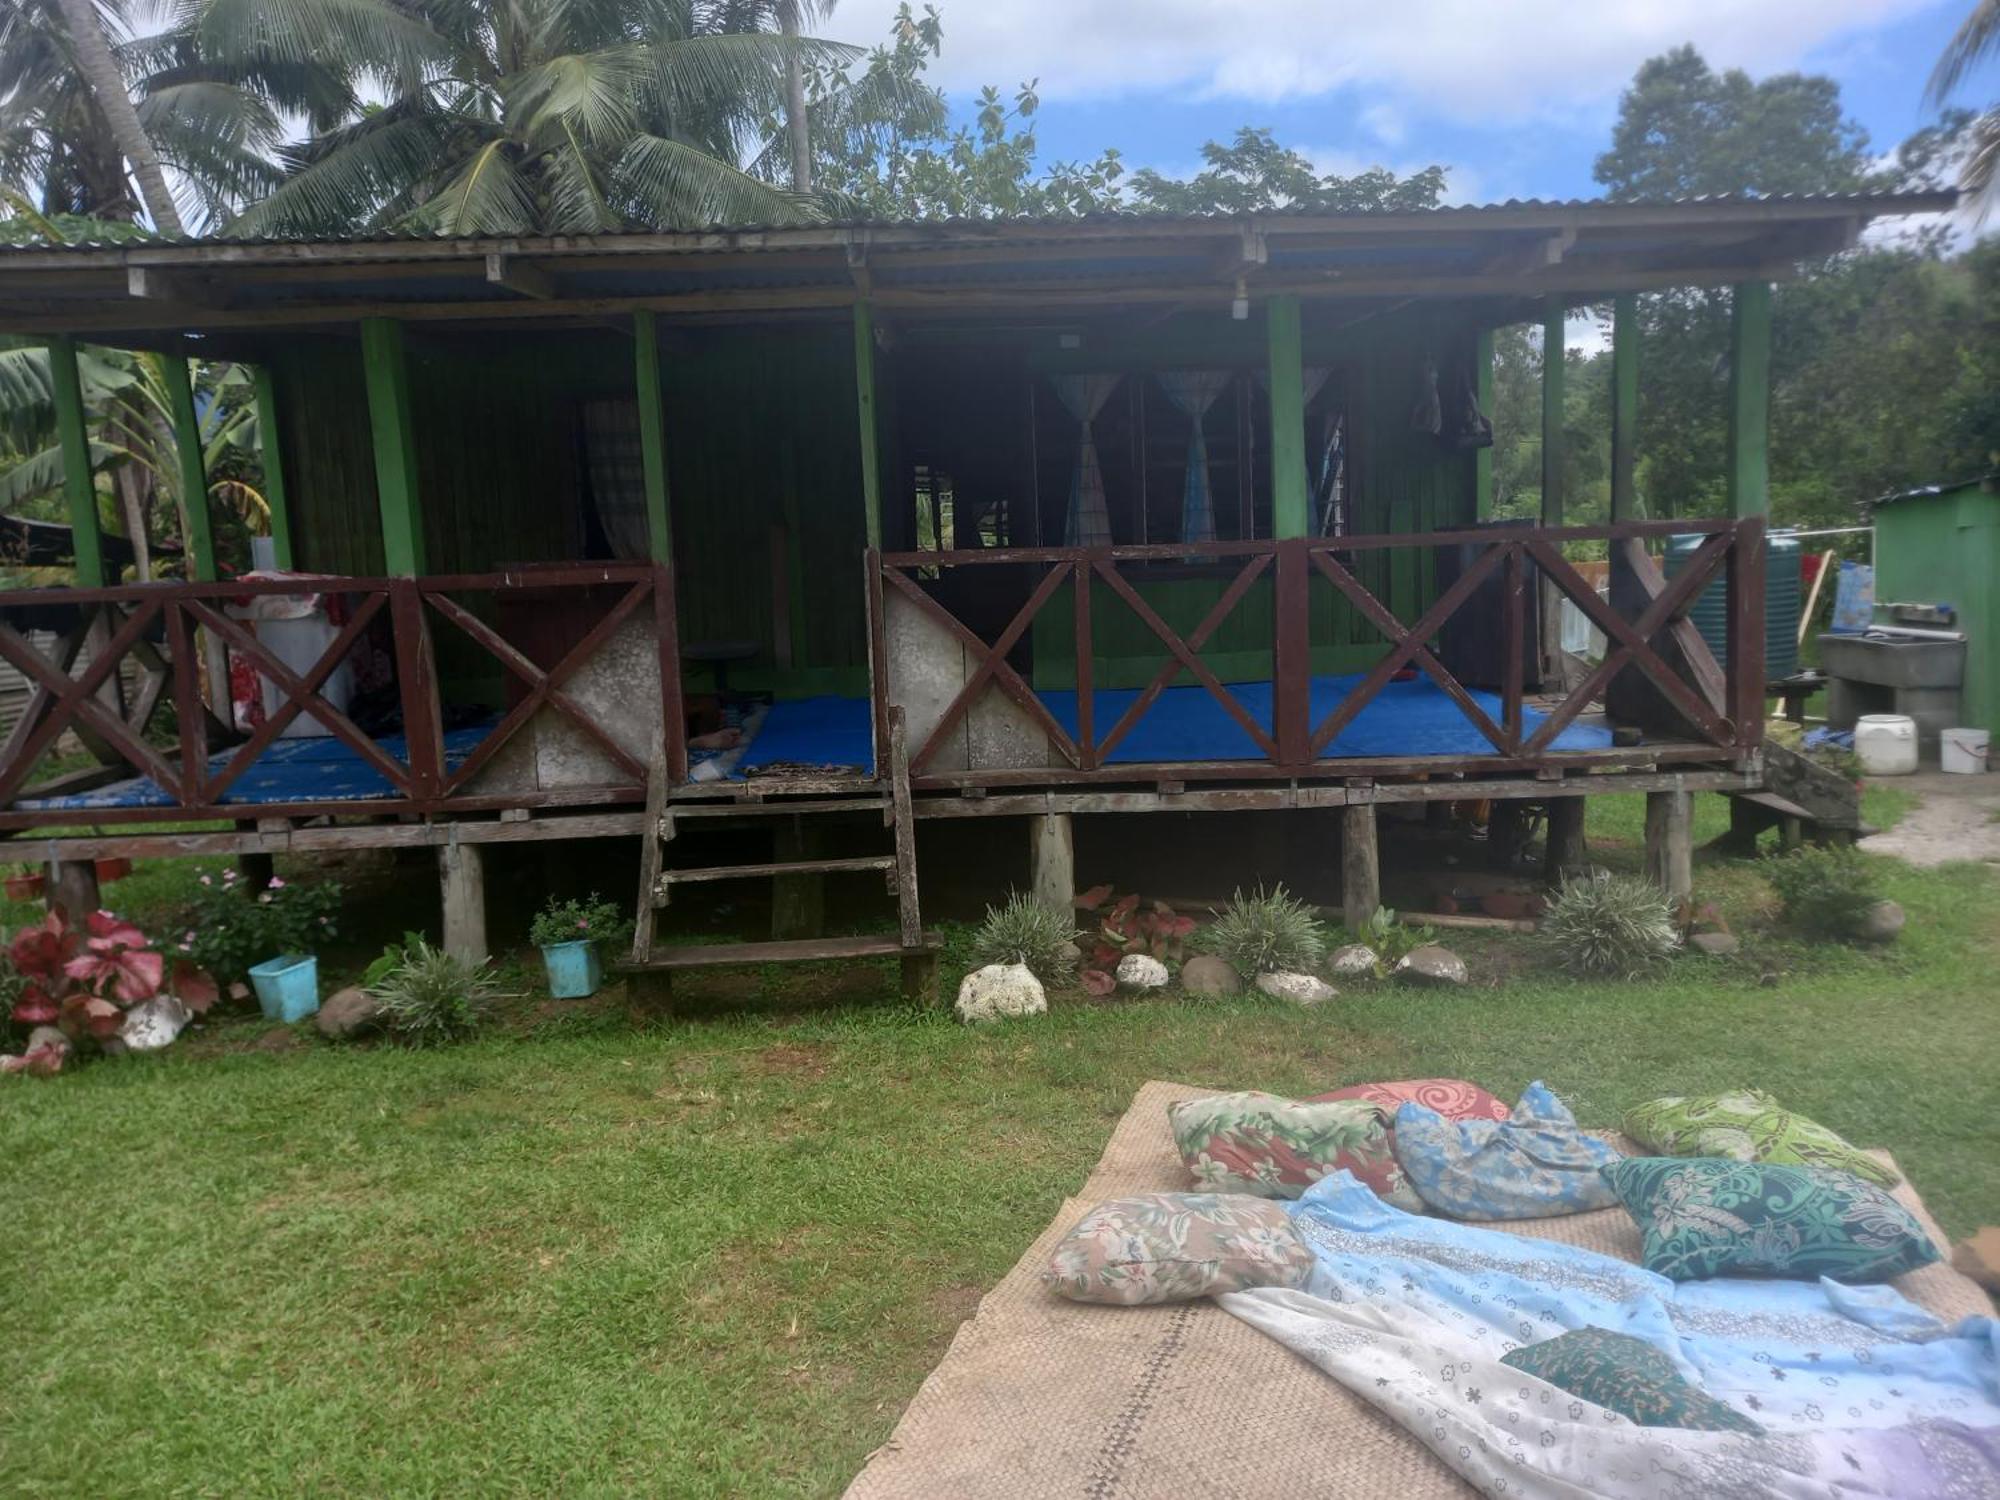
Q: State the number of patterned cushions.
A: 7